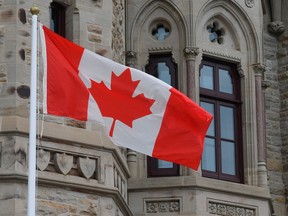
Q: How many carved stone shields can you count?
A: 3